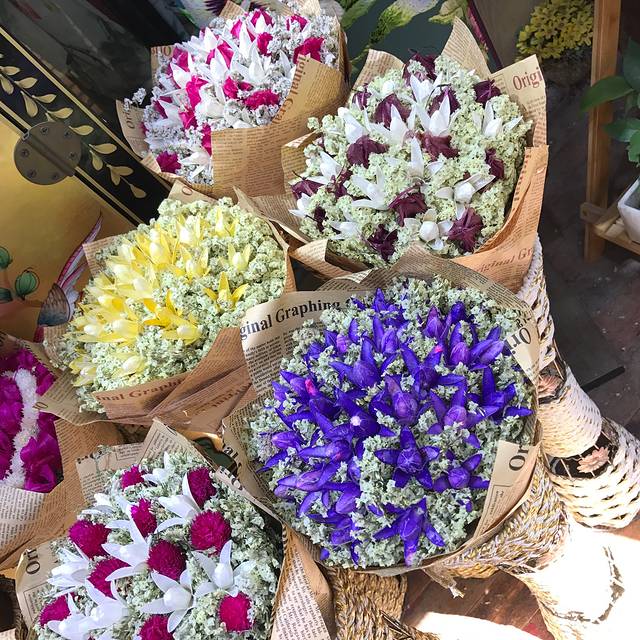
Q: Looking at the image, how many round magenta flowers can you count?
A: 10